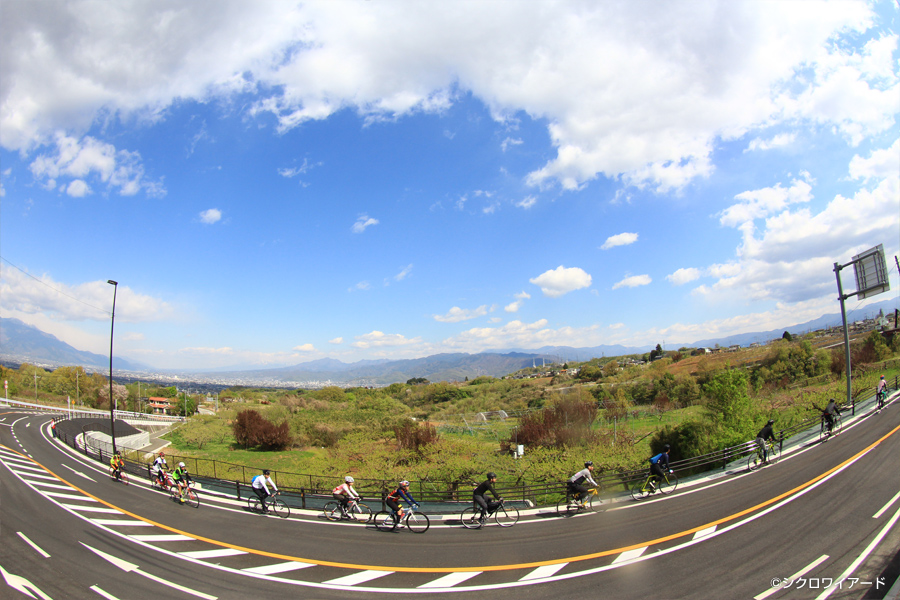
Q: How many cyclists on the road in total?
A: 12